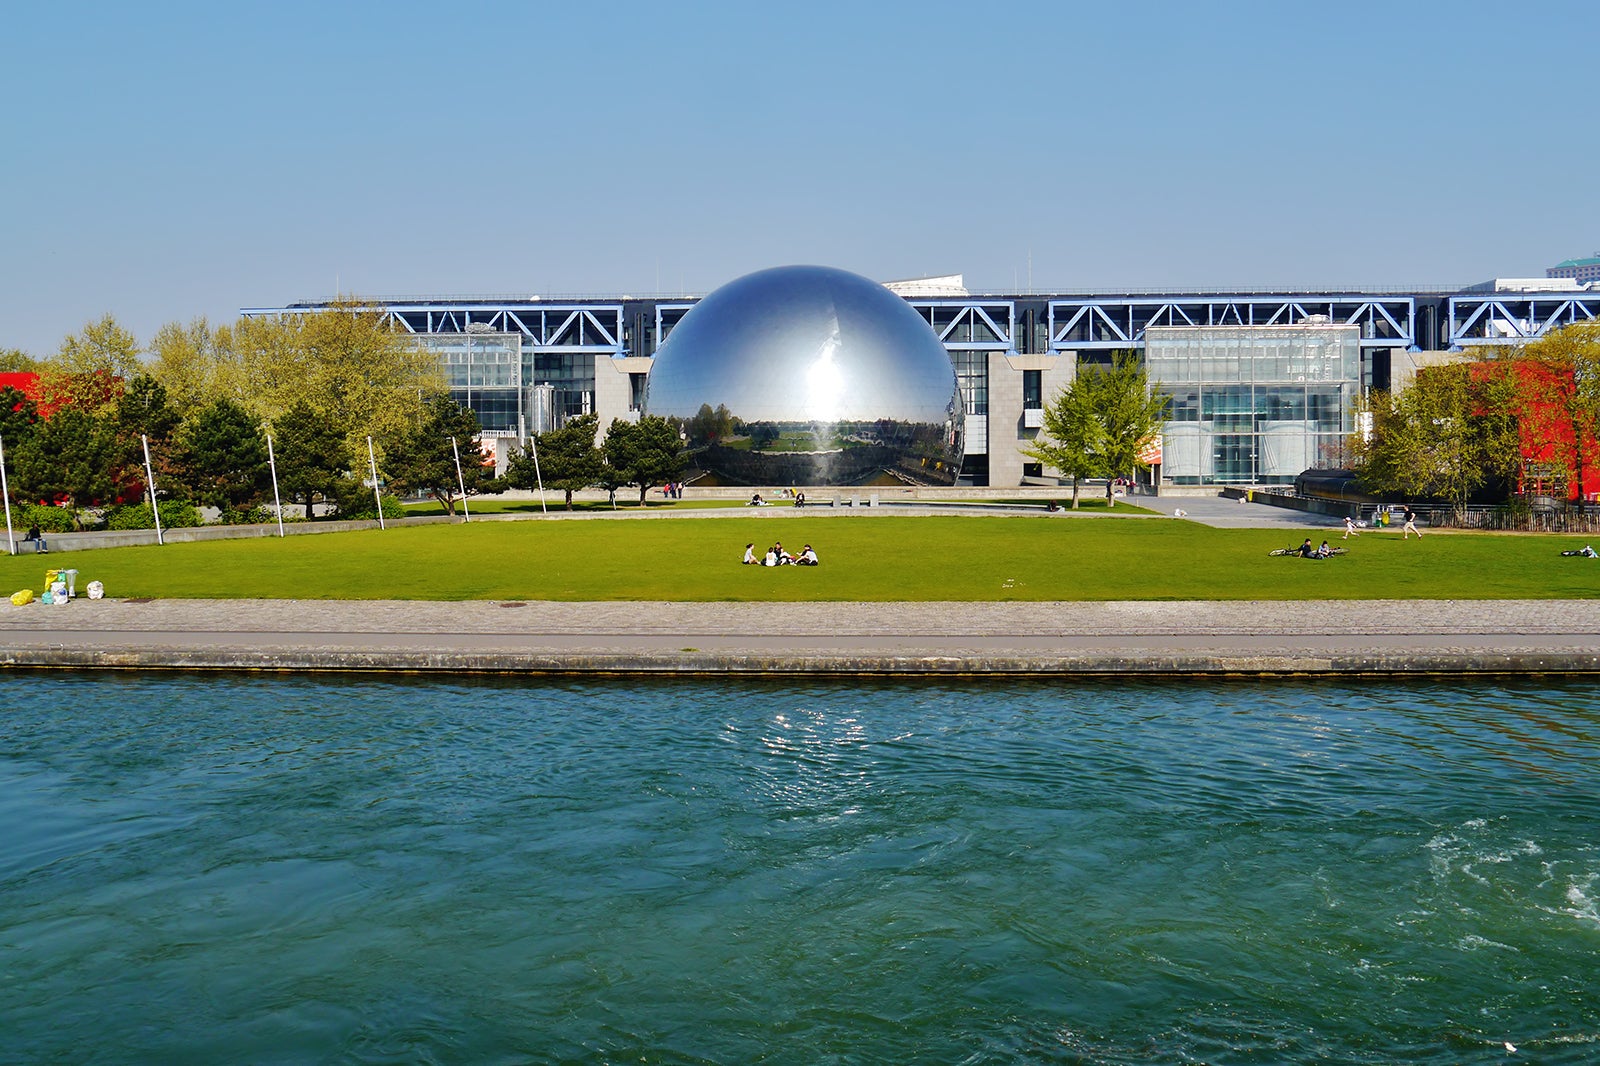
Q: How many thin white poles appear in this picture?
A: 6